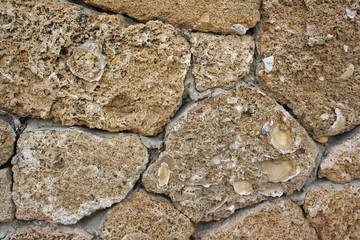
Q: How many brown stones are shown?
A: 13